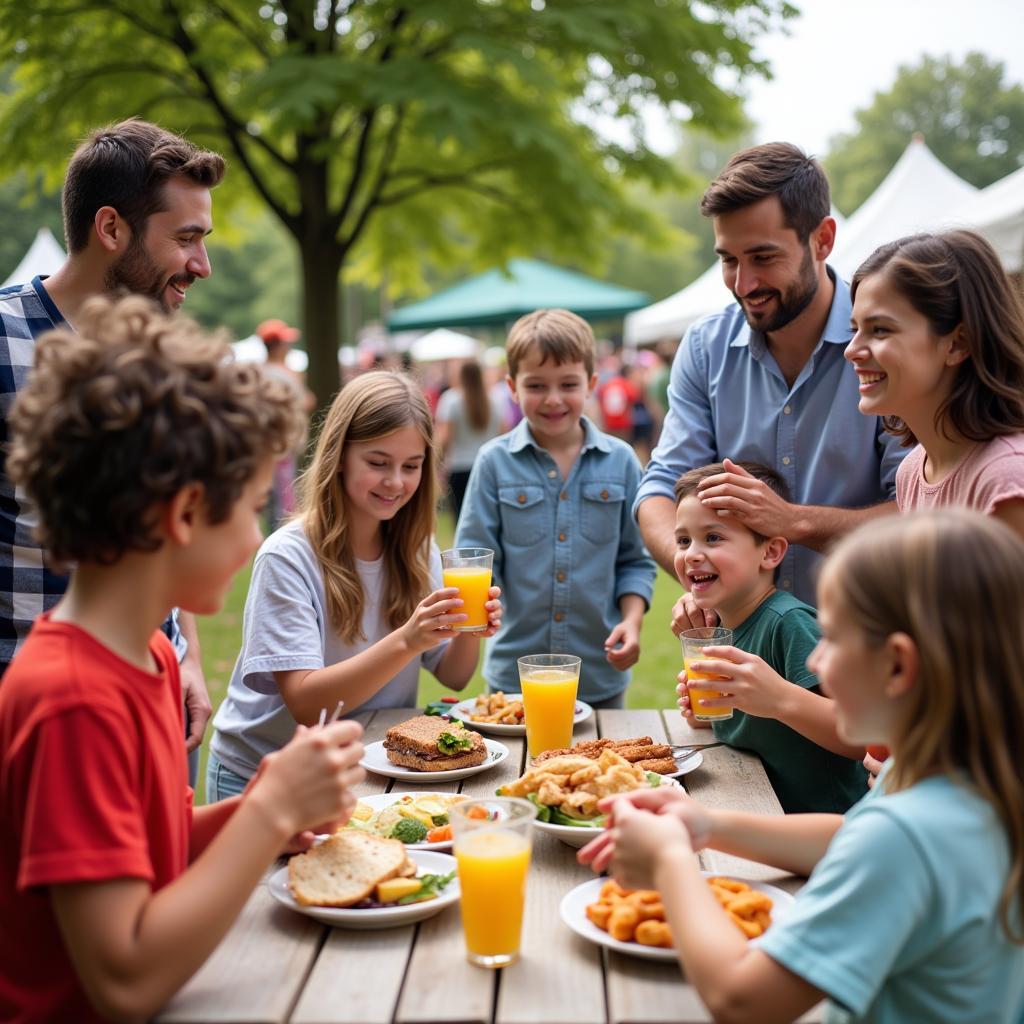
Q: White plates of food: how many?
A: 7